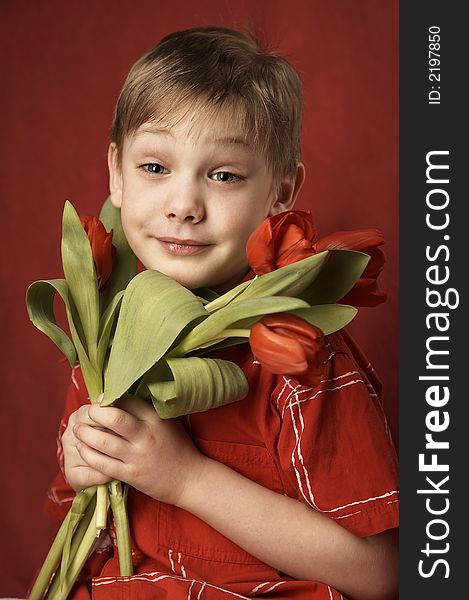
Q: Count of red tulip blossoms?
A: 4